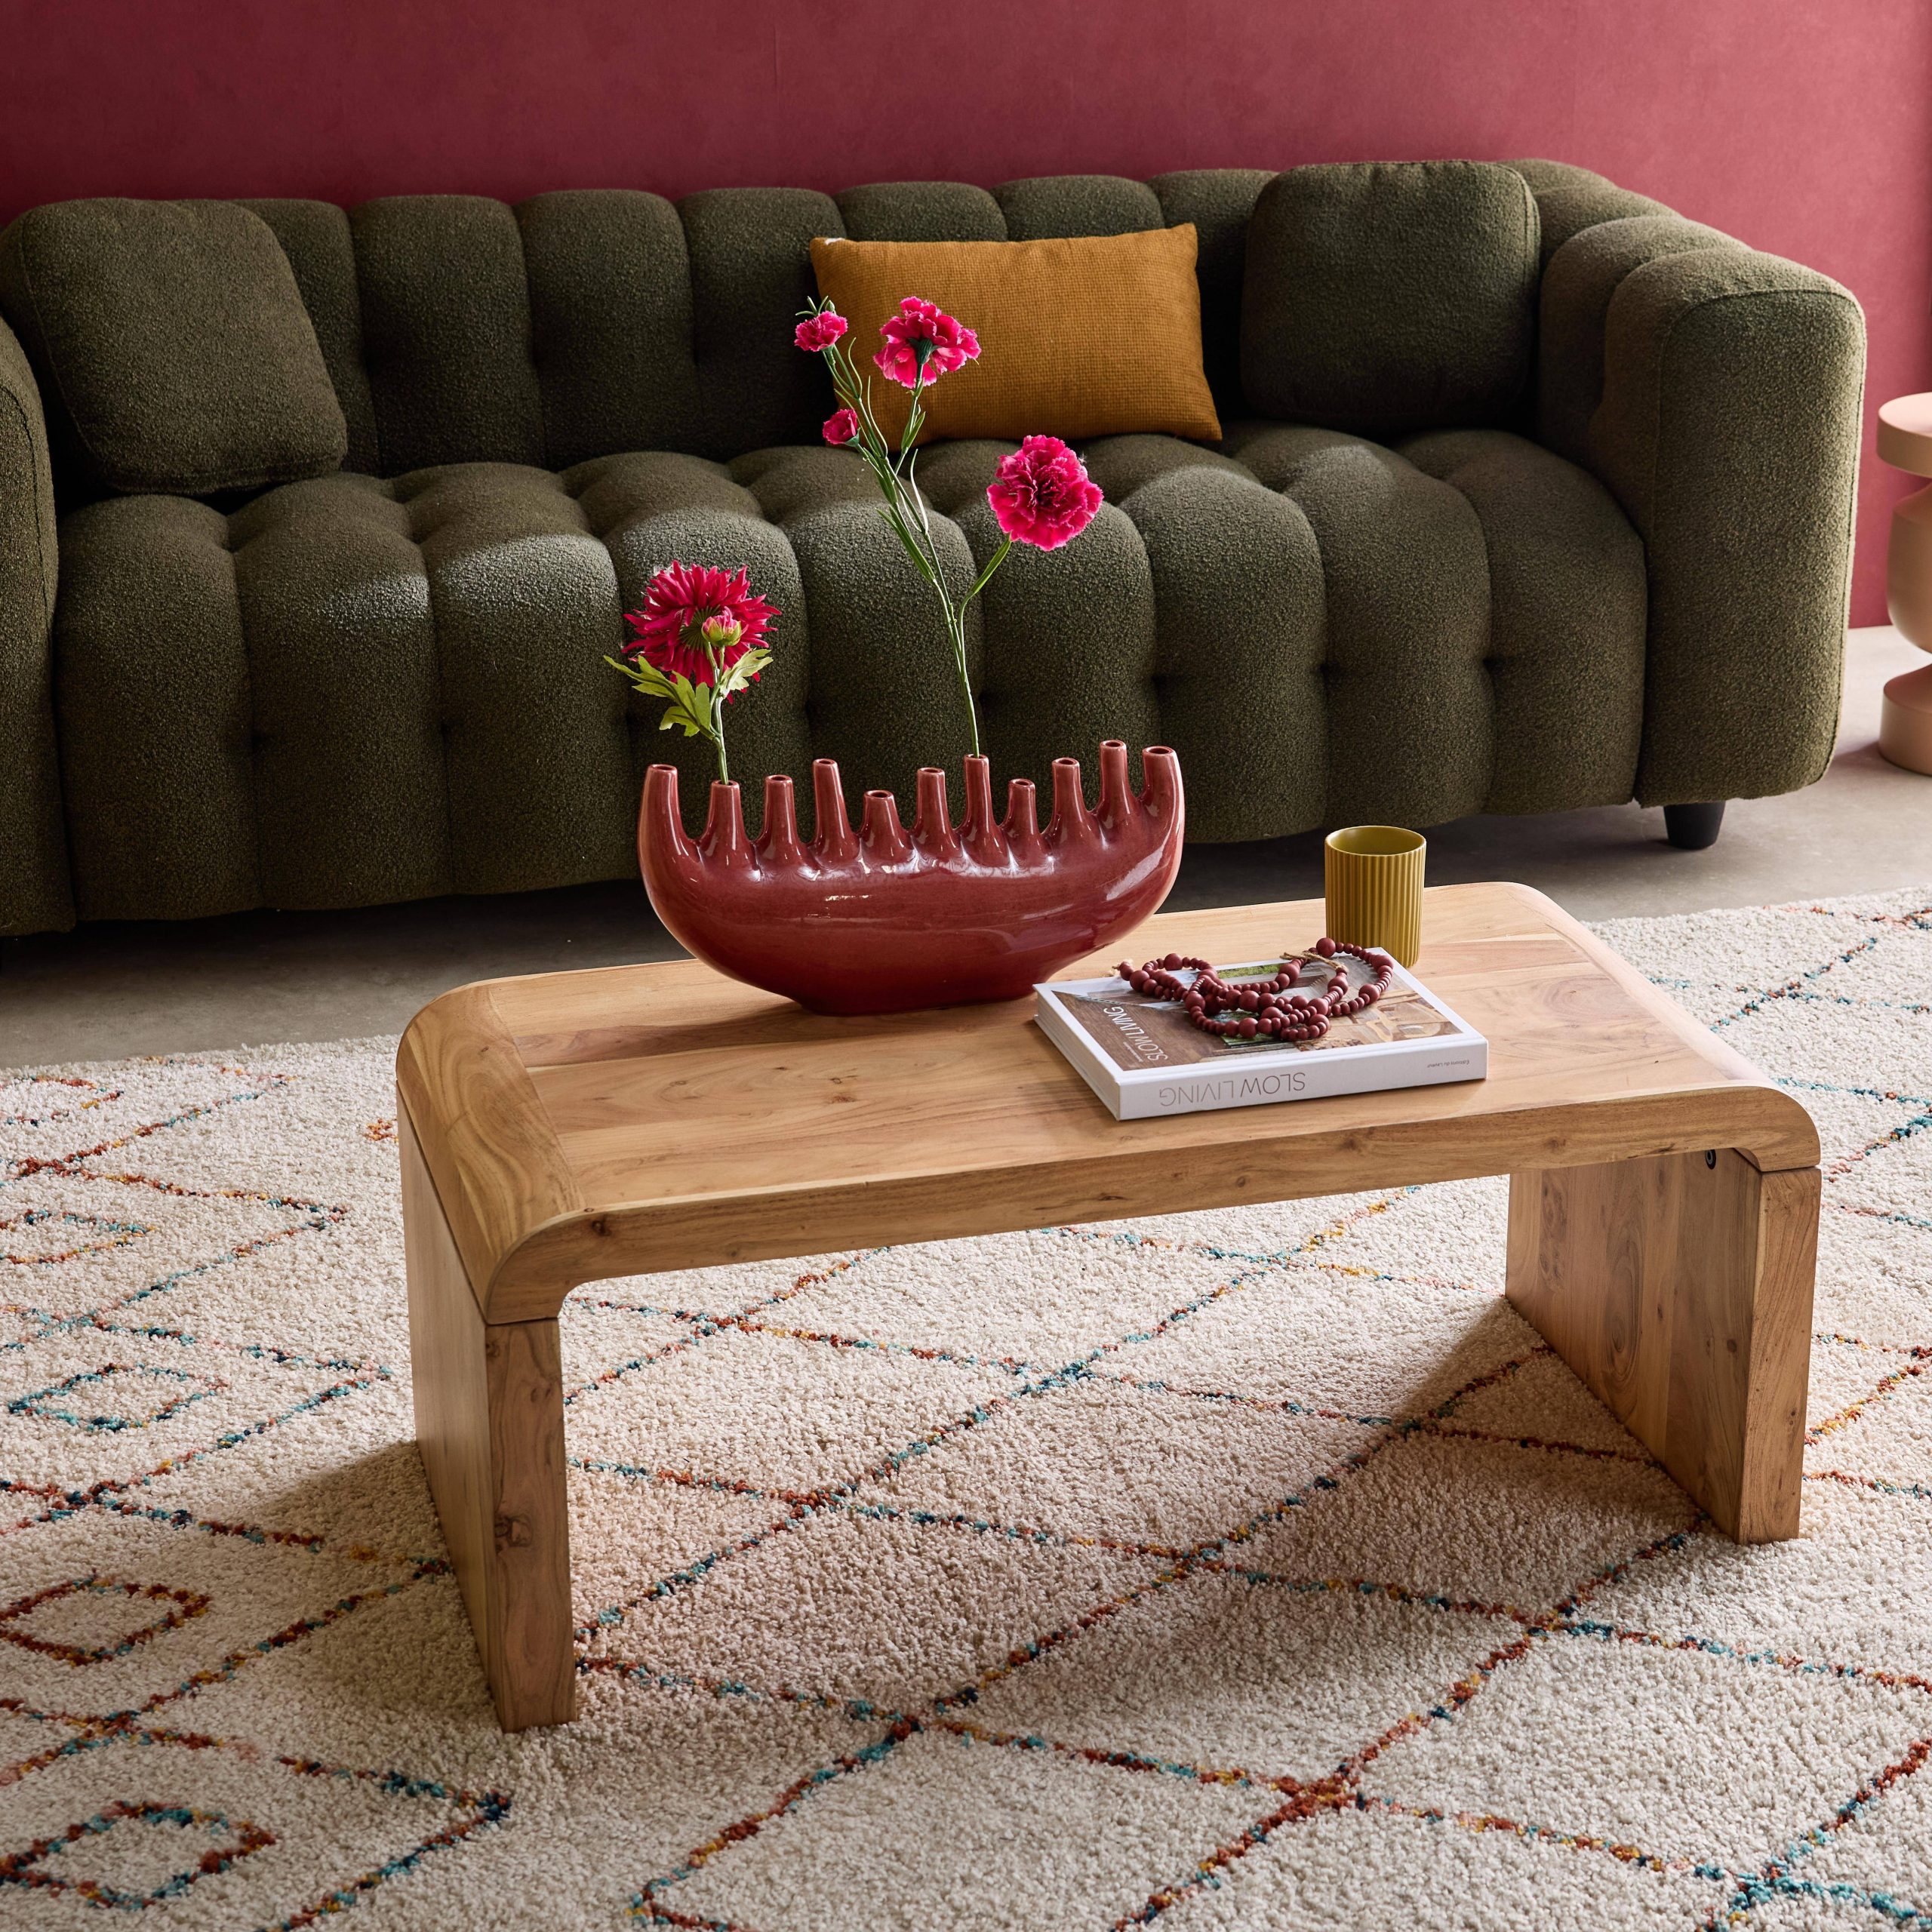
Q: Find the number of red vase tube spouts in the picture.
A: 11